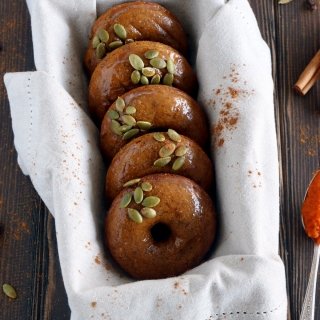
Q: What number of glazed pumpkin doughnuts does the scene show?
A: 5